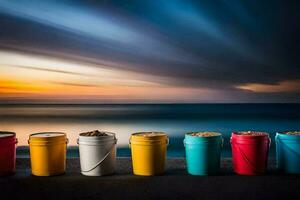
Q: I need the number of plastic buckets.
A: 7